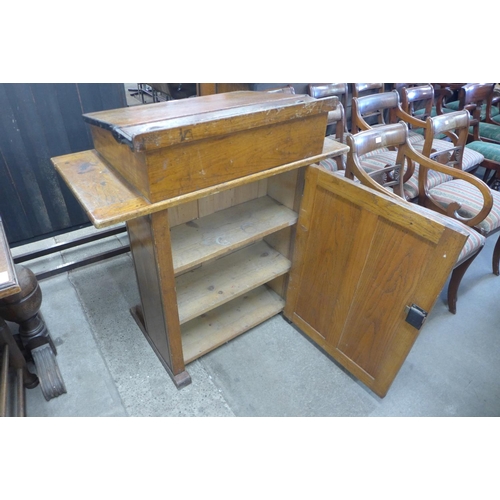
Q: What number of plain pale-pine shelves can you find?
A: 3